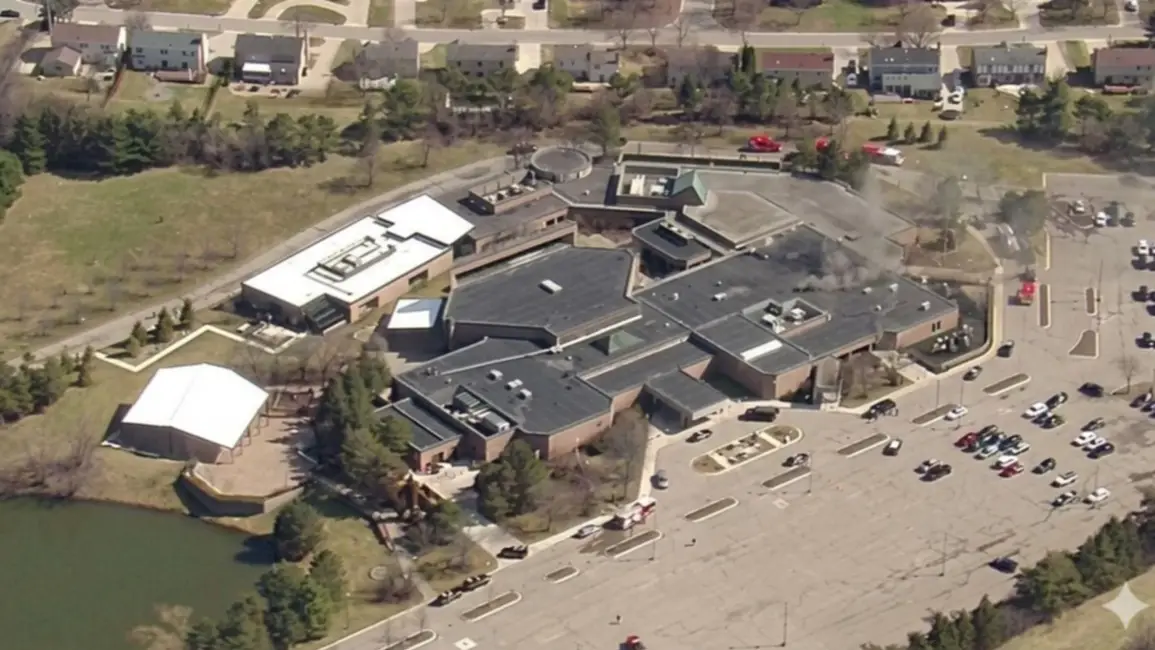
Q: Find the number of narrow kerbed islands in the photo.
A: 11